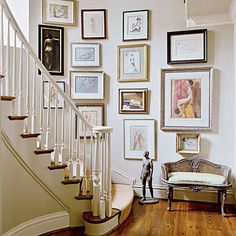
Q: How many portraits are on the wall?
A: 14